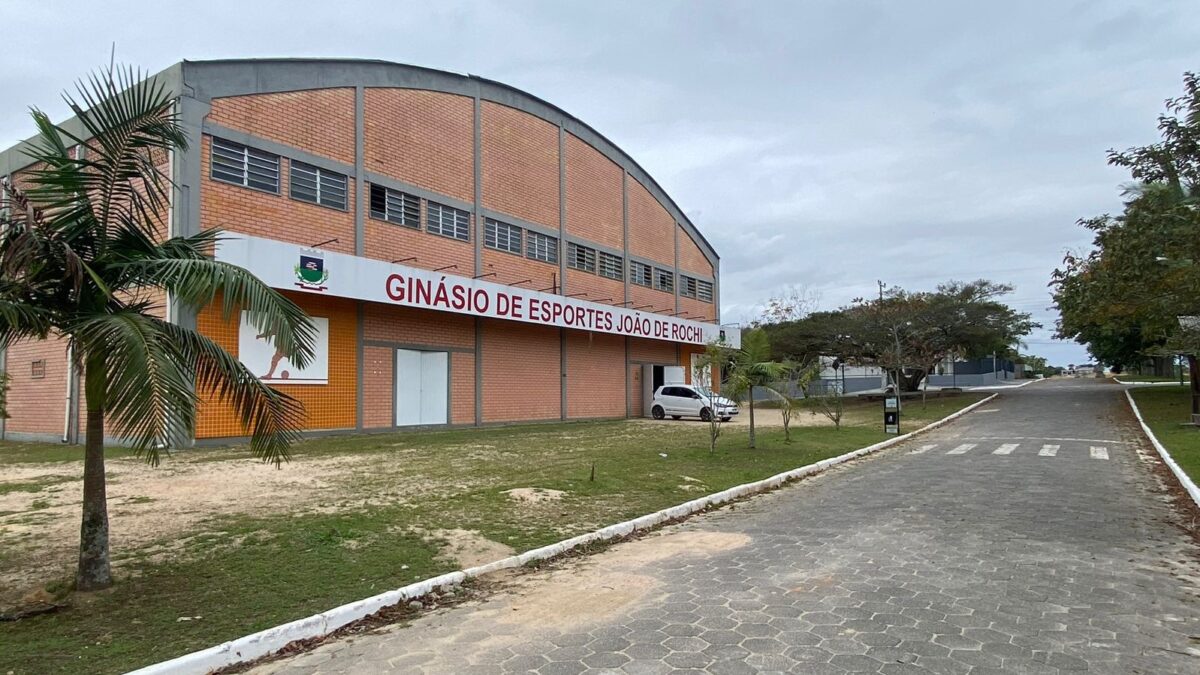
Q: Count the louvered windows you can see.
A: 12